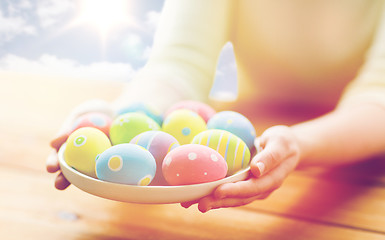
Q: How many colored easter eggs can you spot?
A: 11